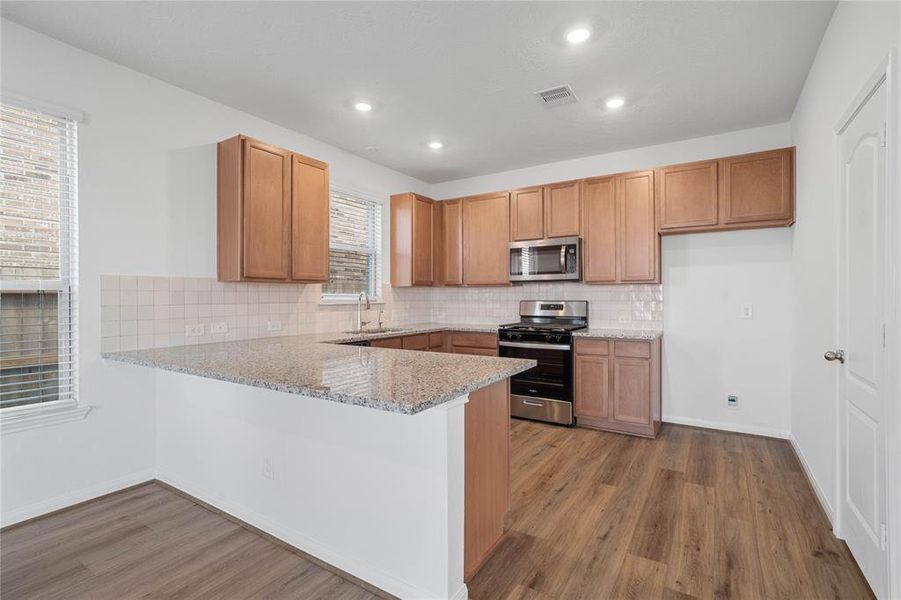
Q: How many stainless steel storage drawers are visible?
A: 1